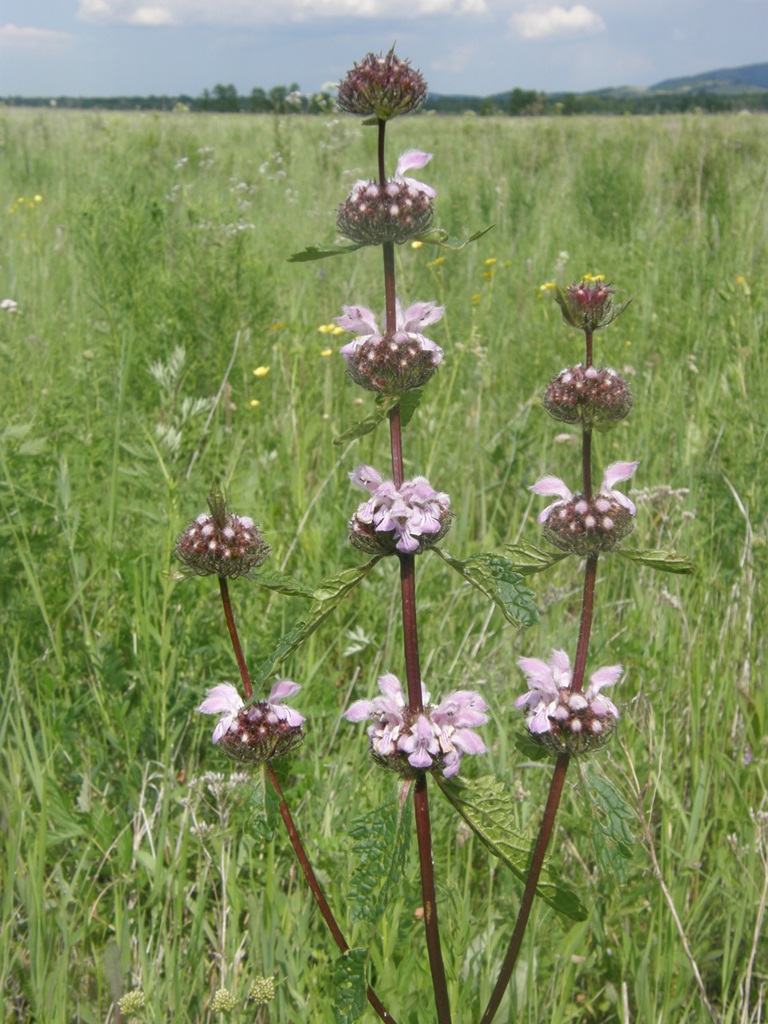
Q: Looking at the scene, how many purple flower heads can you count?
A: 11